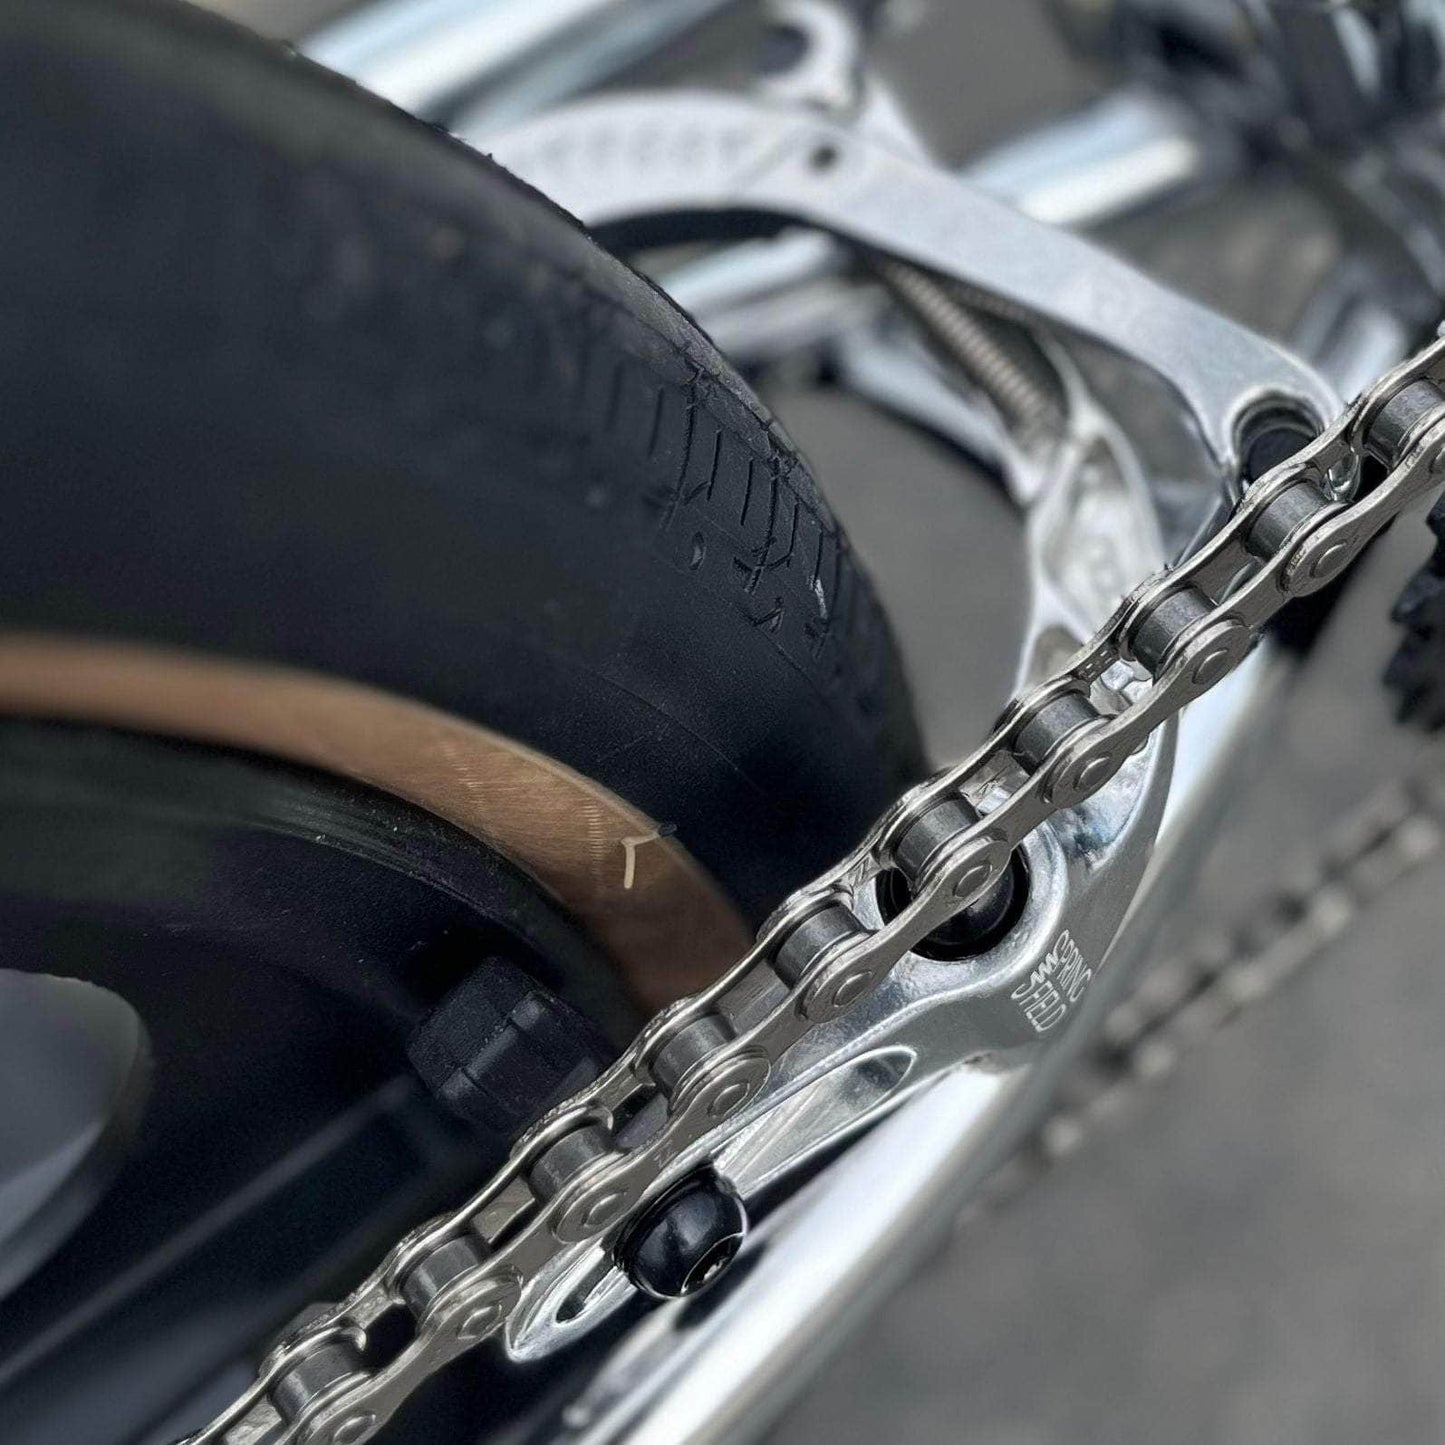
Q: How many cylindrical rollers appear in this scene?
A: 10